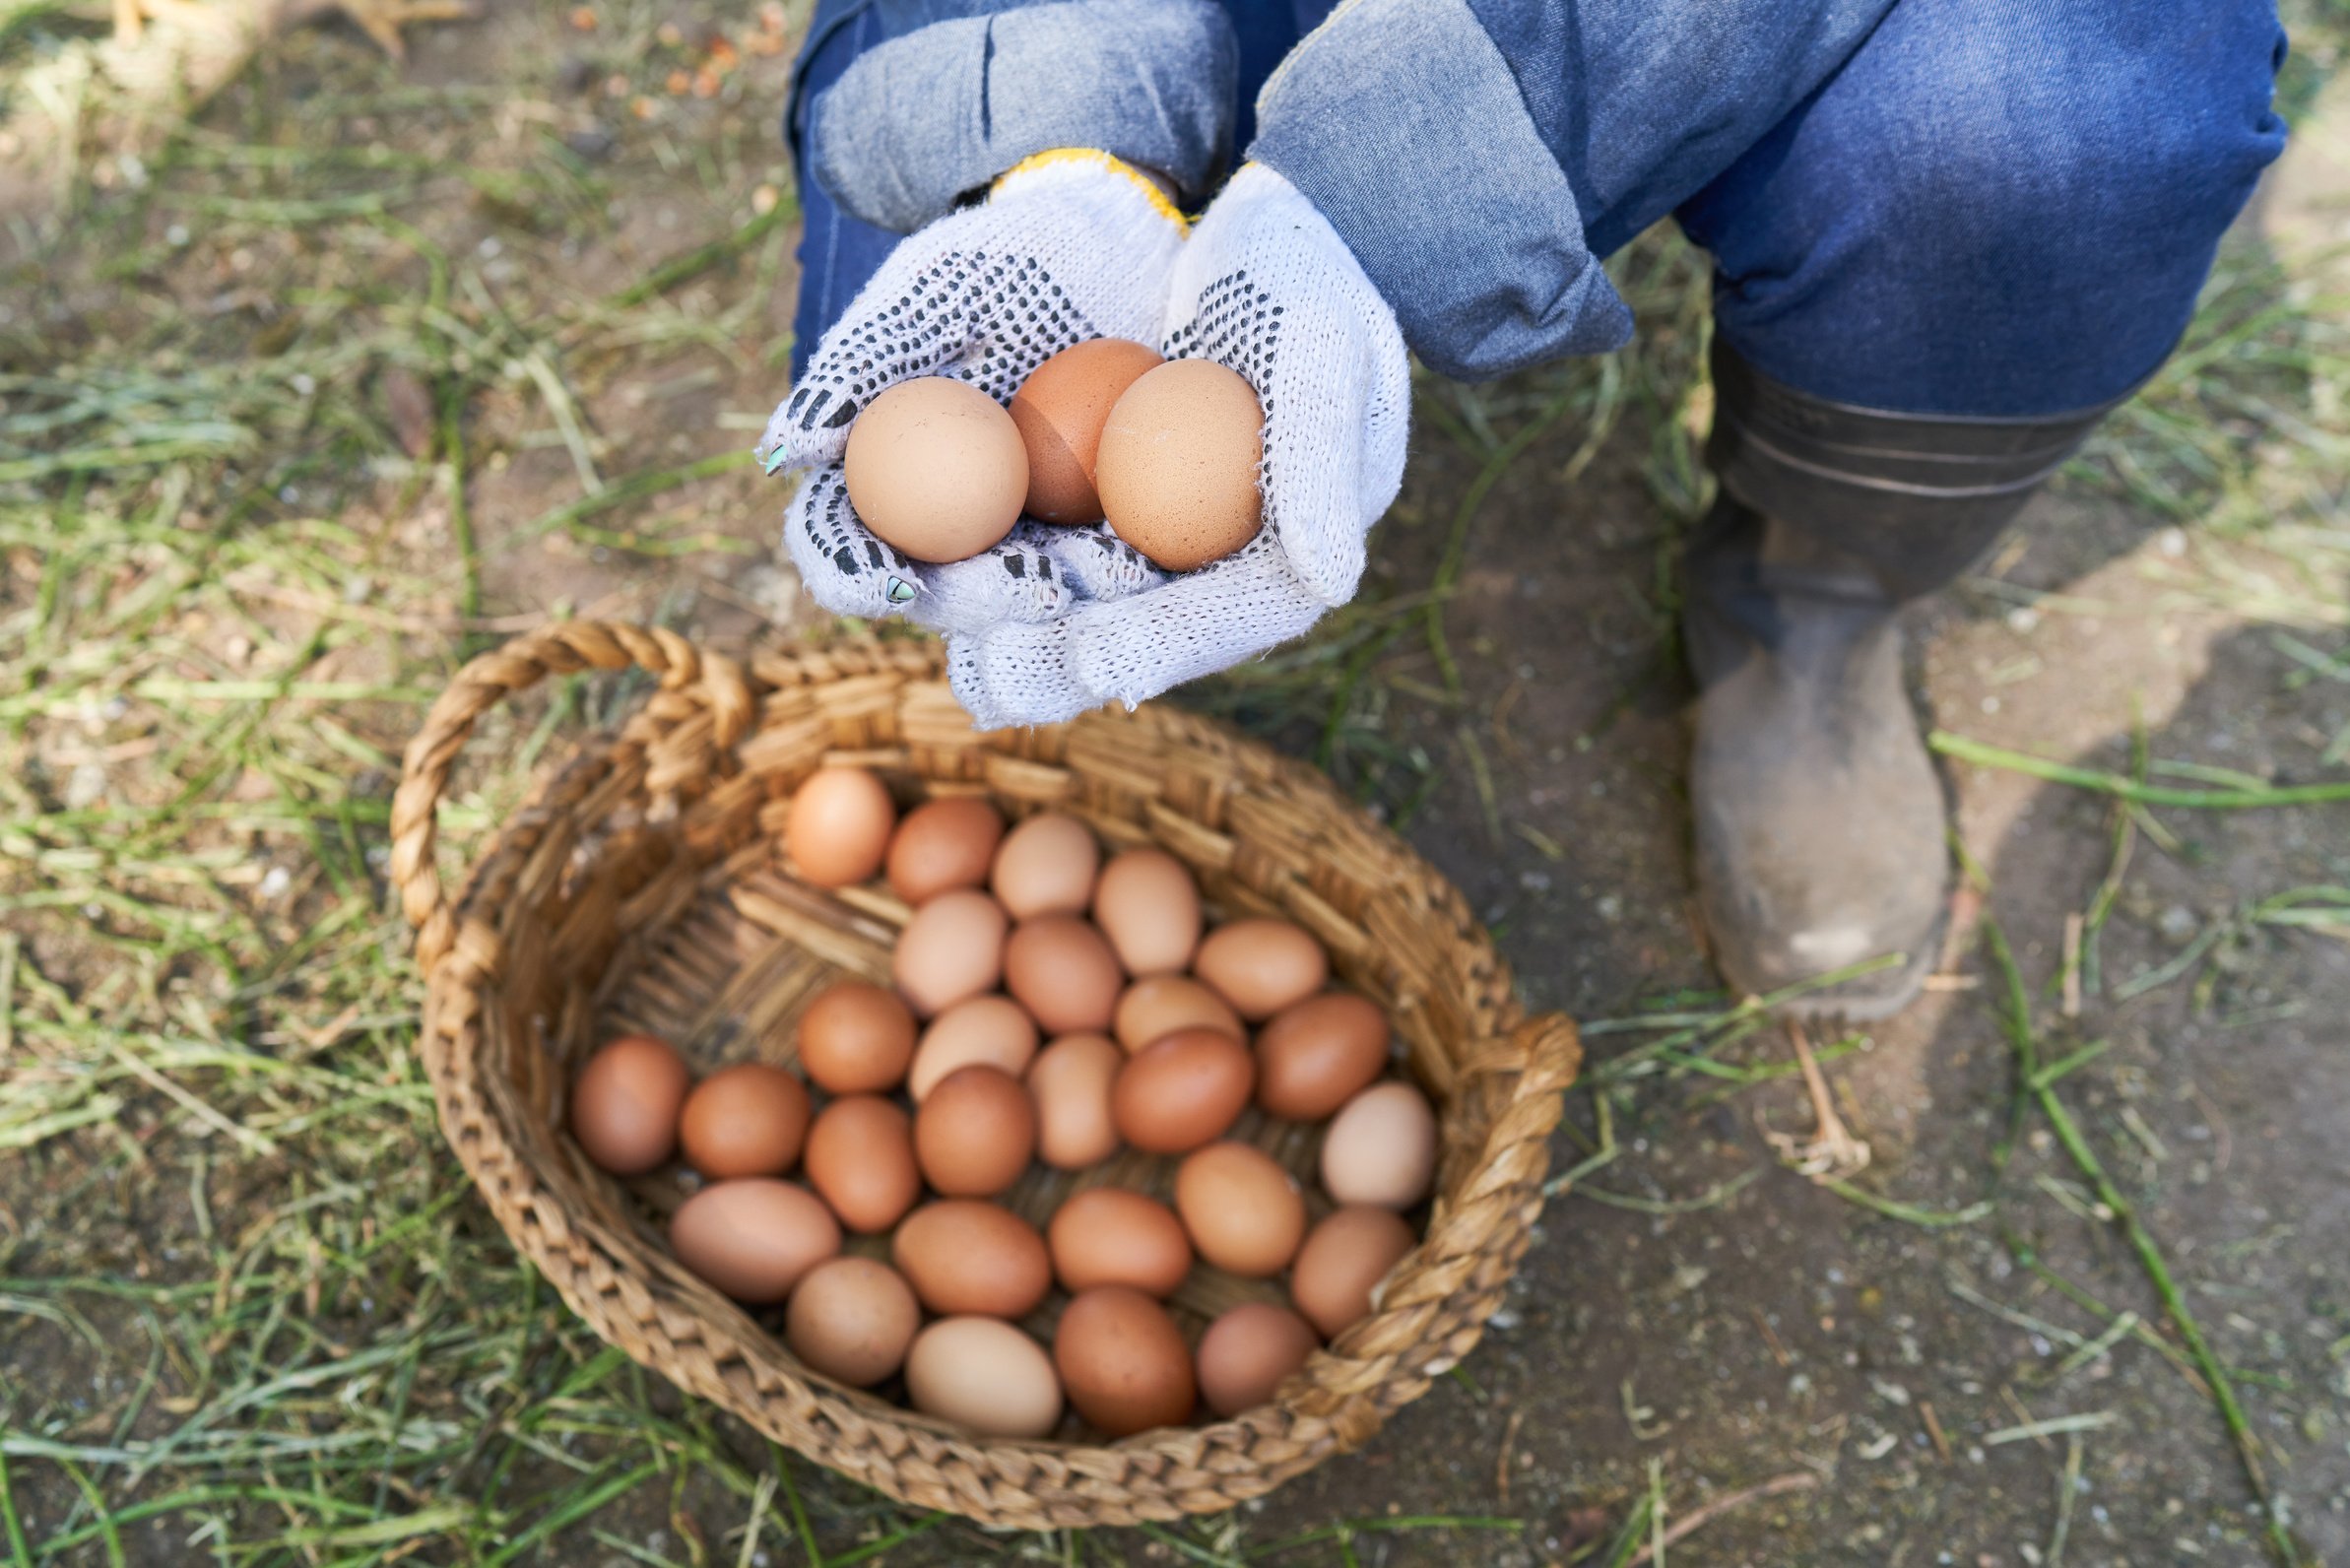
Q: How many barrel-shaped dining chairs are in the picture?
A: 0